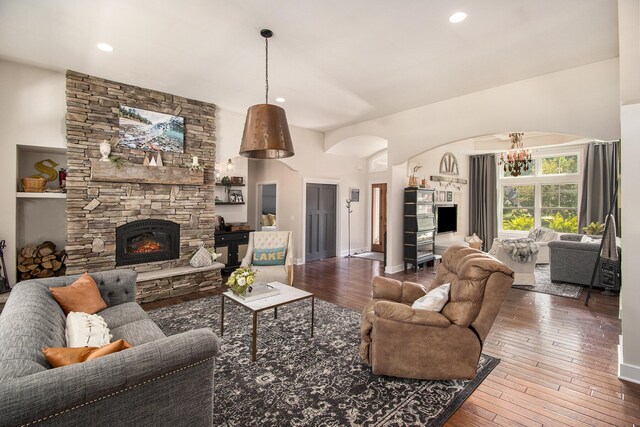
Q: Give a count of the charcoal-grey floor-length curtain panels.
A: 2